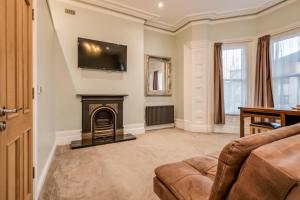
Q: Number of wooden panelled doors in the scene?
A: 1